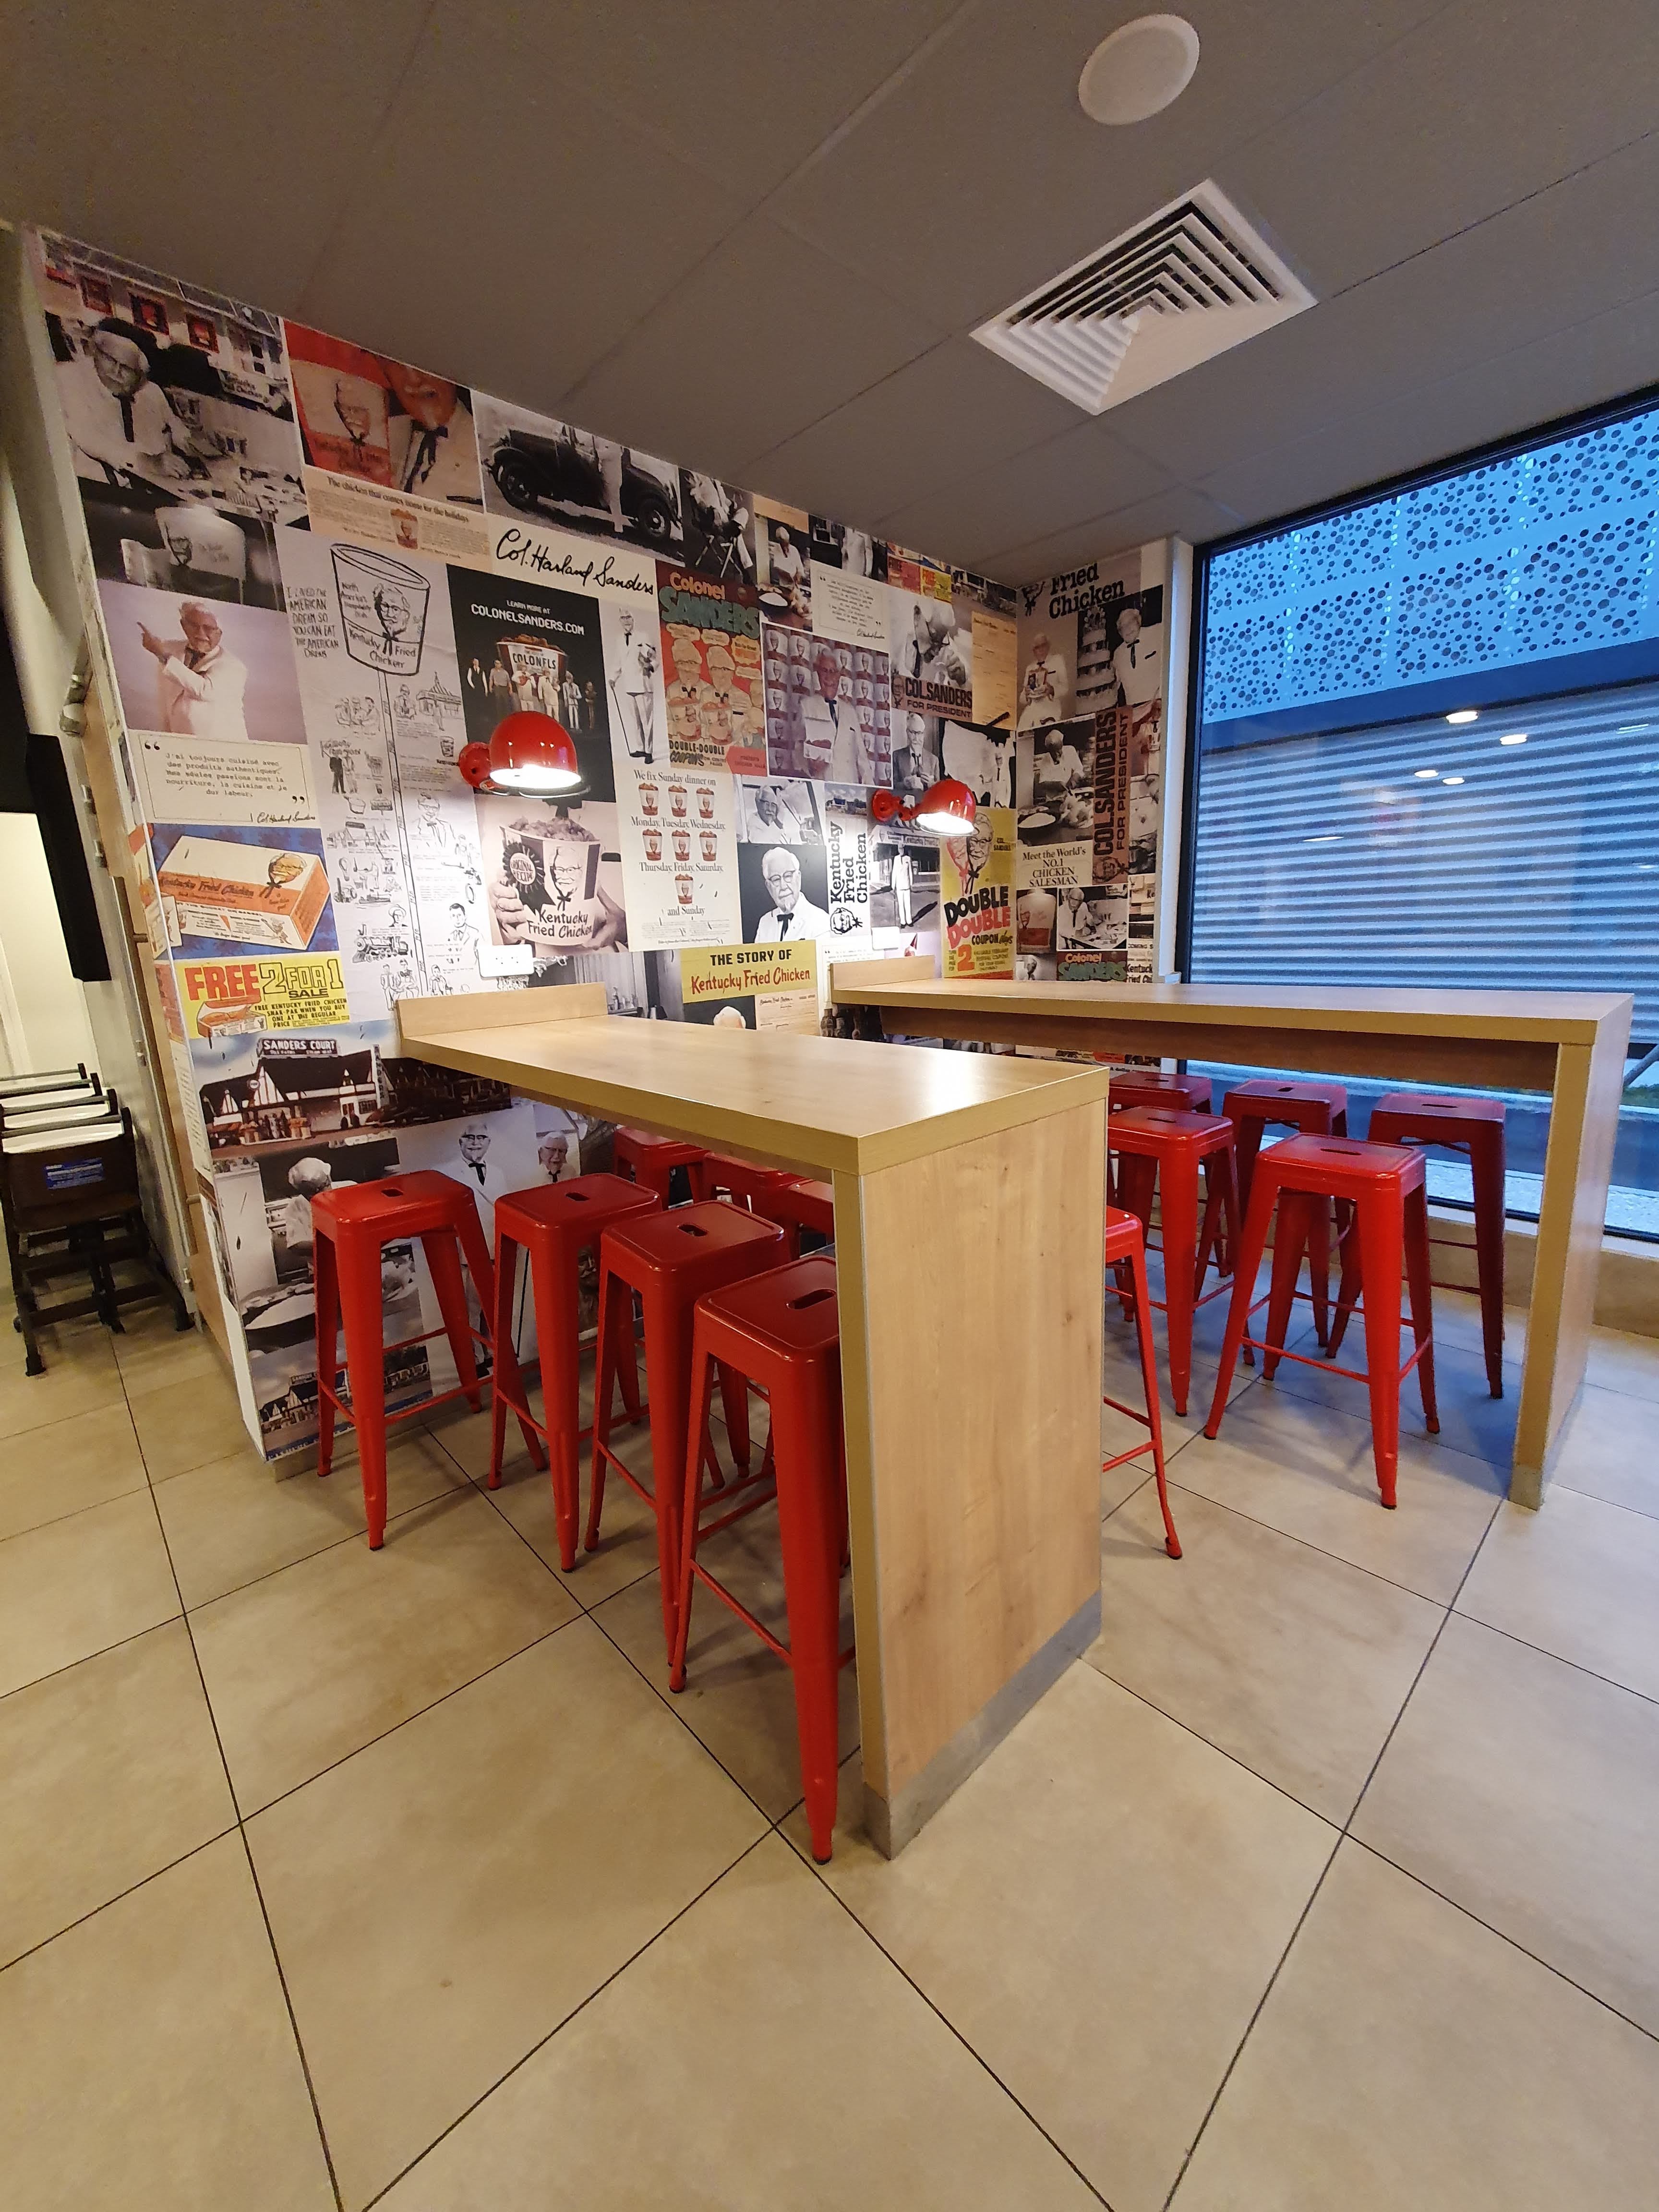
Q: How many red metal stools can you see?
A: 13